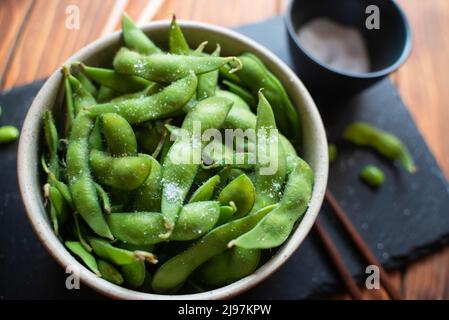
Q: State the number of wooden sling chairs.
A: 0